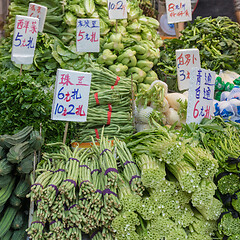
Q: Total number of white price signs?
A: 8